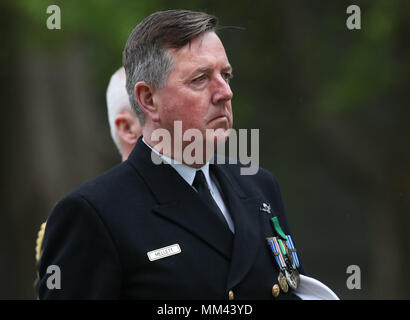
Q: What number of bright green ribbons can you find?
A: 1